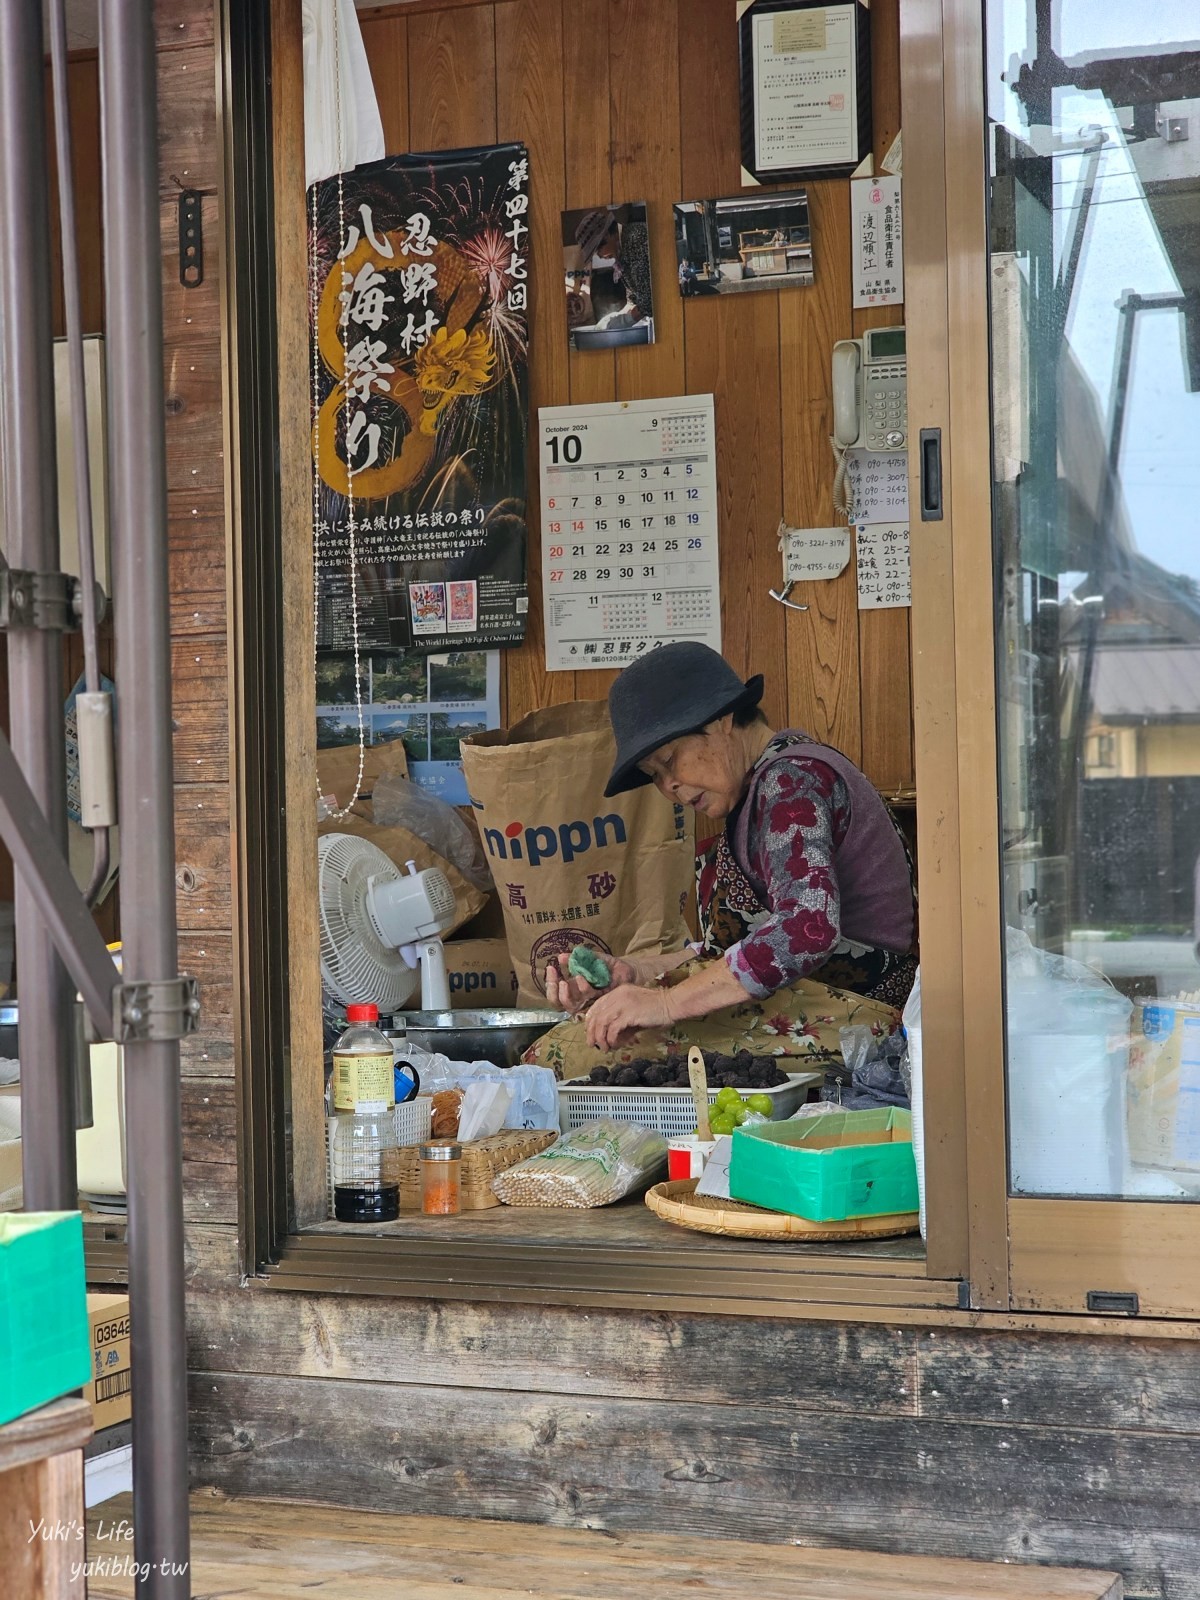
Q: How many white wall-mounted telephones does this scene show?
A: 1